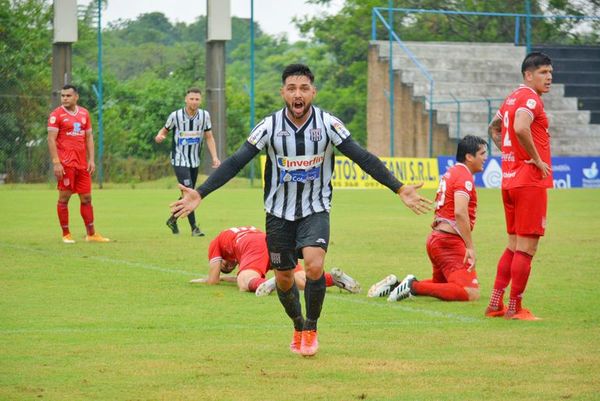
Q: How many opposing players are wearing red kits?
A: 4